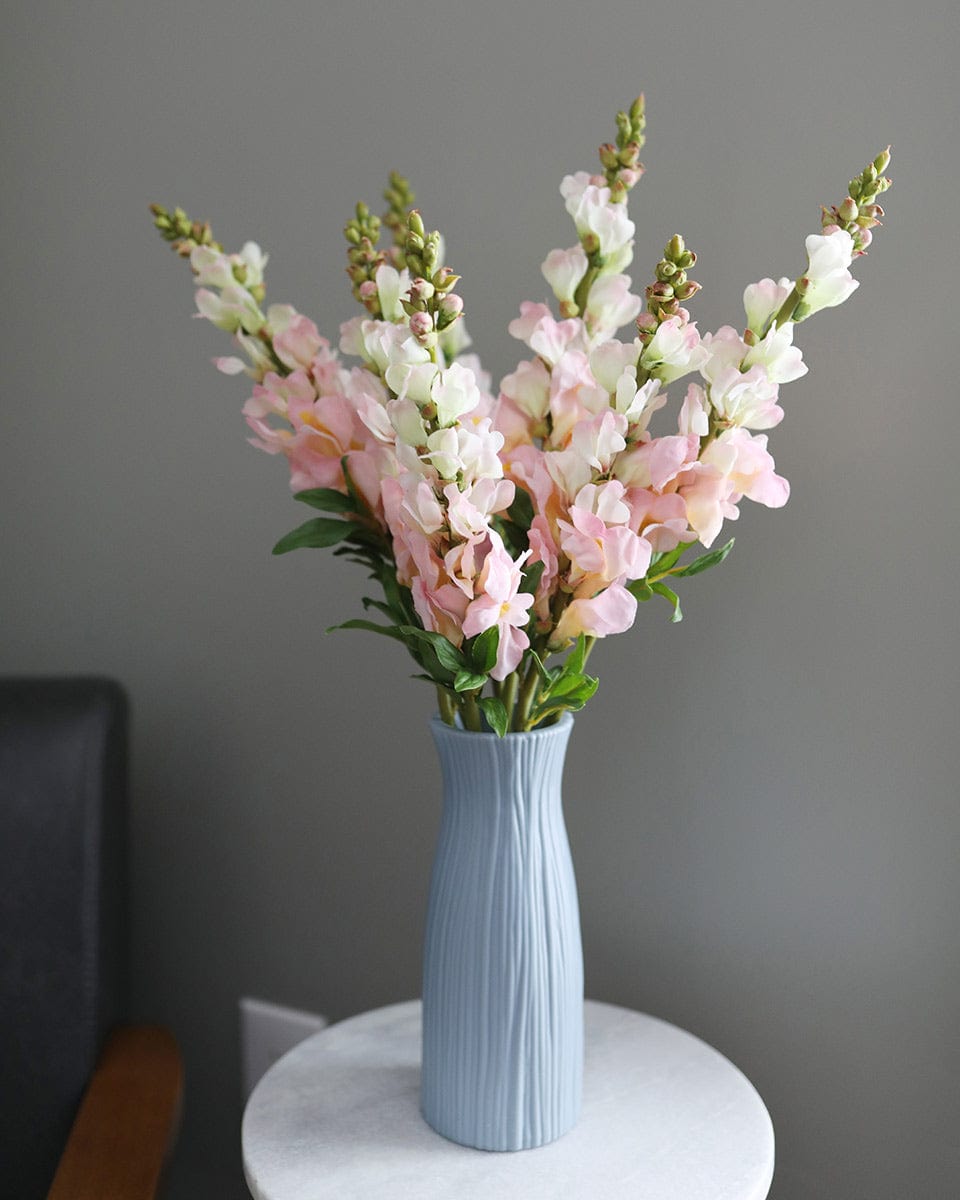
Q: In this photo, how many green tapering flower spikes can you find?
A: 7